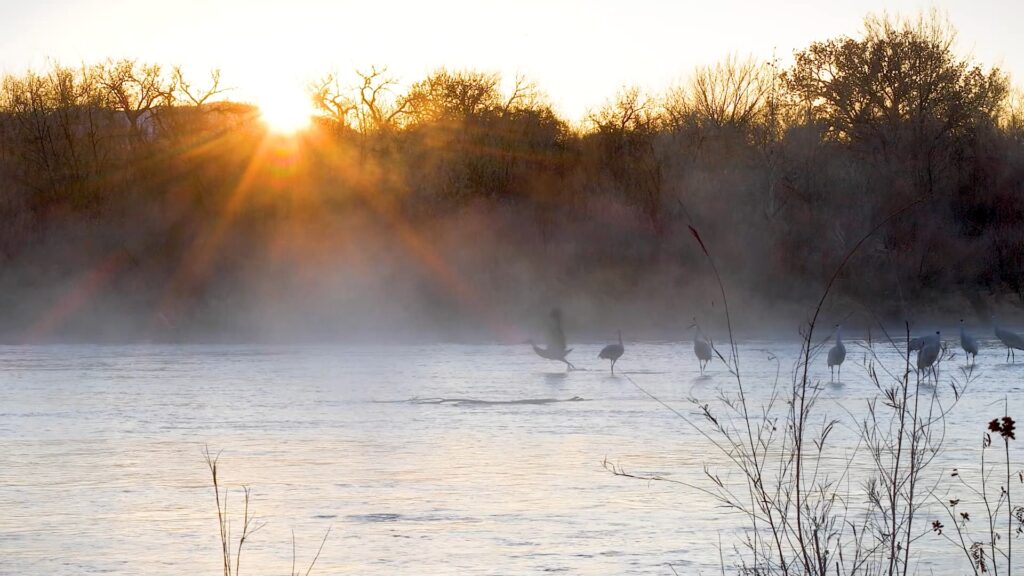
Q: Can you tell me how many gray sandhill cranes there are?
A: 8